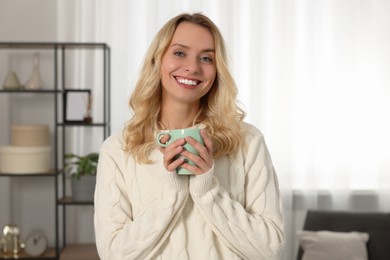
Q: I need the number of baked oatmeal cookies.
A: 0